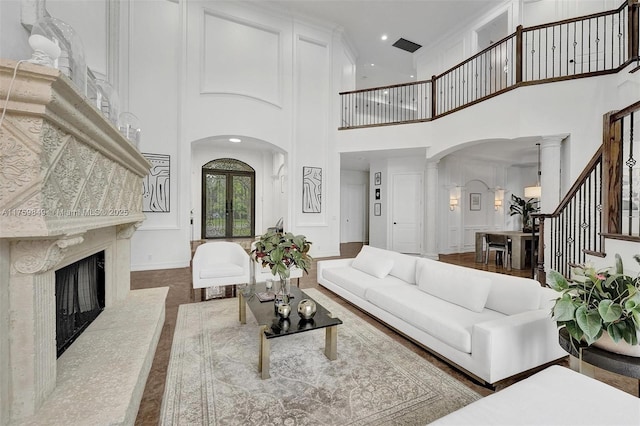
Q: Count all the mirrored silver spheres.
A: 2